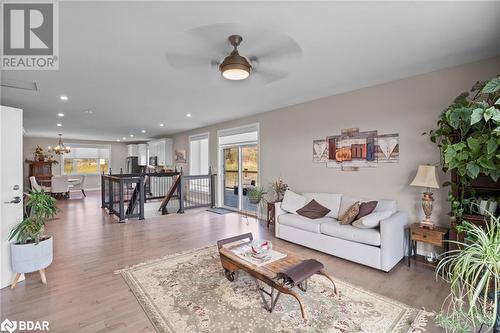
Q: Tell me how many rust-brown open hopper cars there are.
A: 0